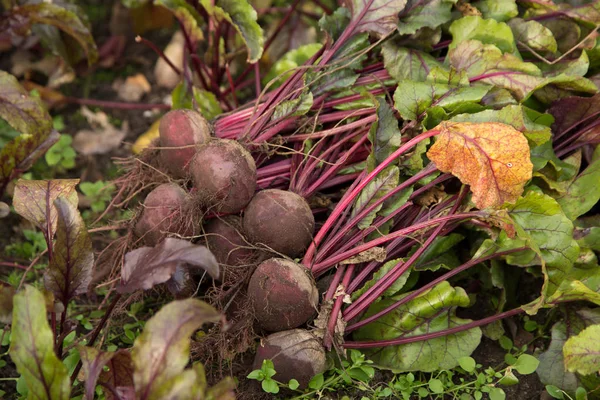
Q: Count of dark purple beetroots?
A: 7